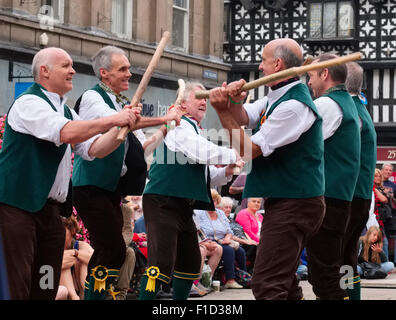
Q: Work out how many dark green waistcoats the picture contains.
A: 6